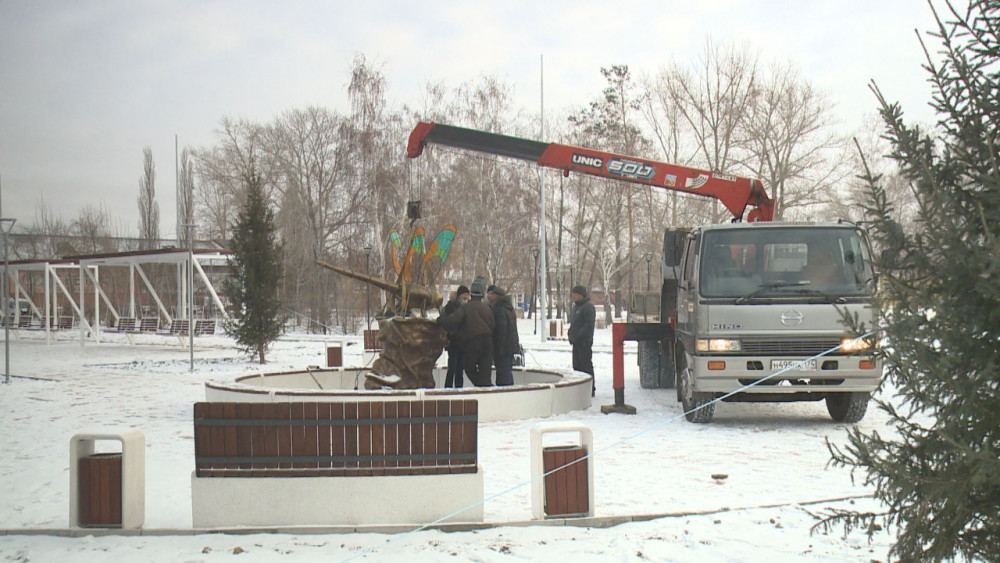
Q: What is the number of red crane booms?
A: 1